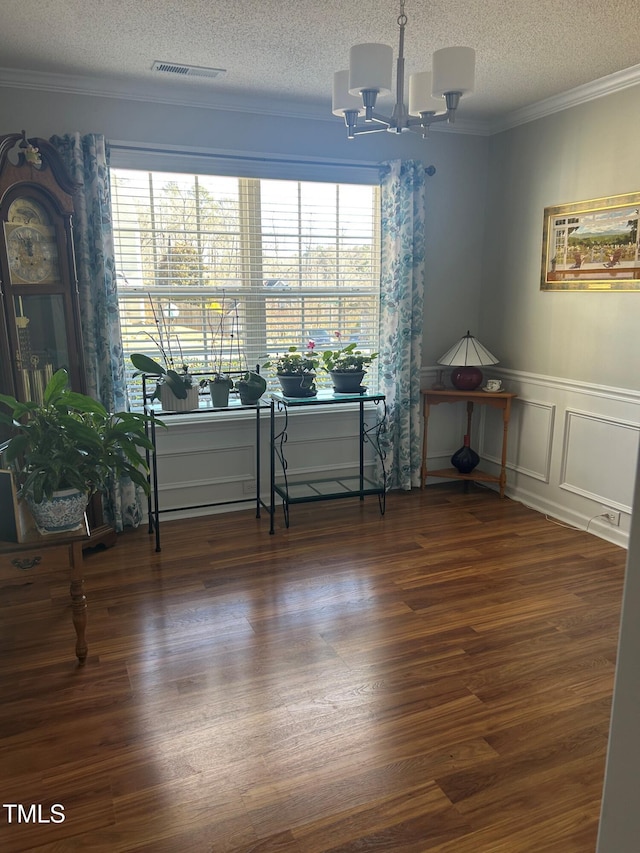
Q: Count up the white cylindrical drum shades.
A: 4